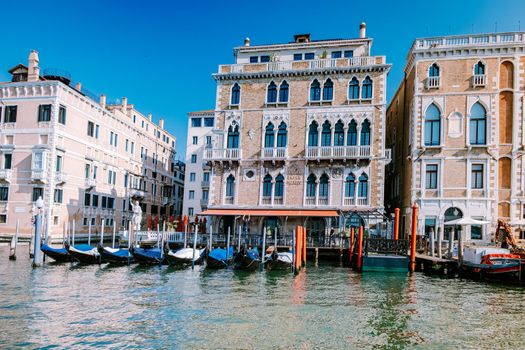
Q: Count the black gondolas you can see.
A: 8